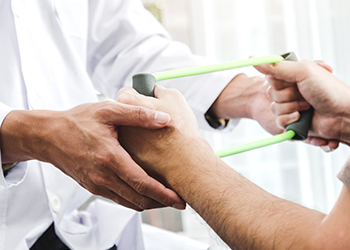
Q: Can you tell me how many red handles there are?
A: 0